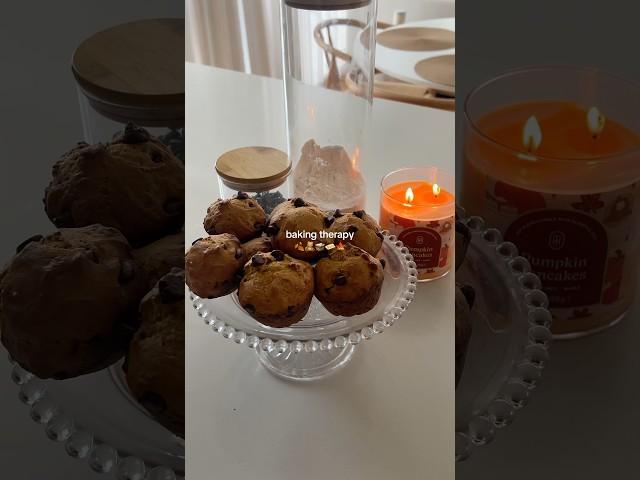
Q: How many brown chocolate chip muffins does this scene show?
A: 7